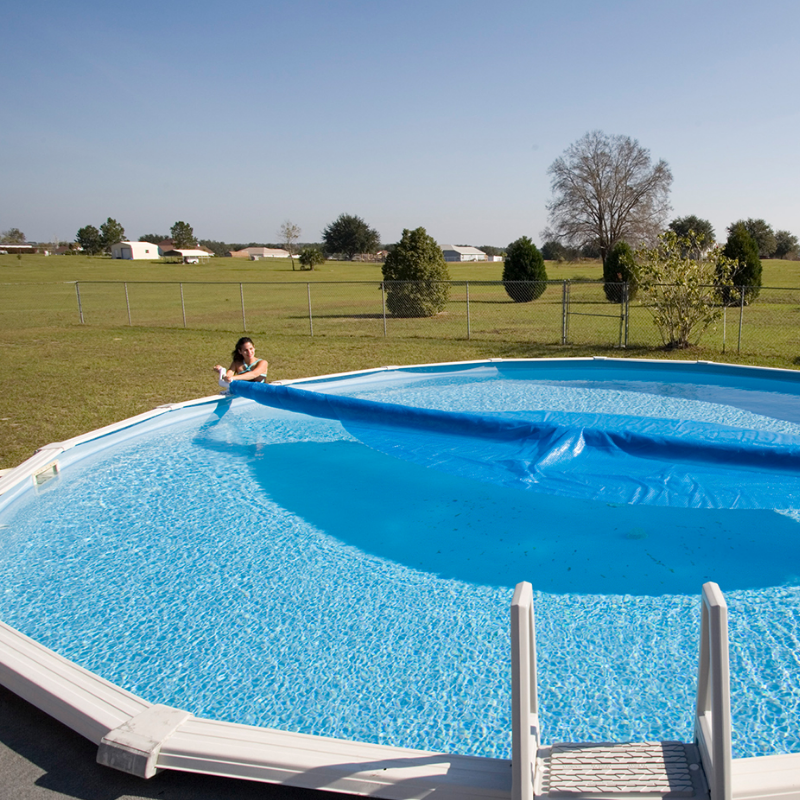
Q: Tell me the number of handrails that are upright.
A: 2